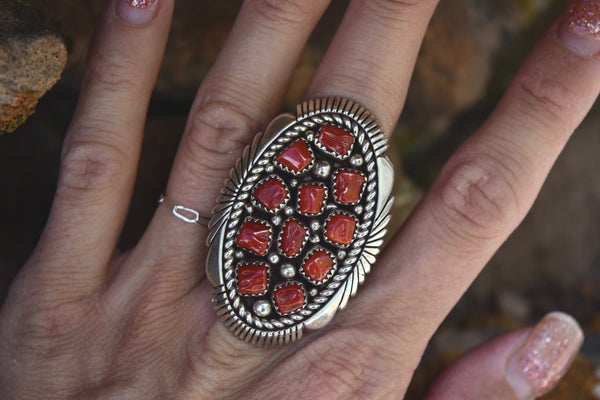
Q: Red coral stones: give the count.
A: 11